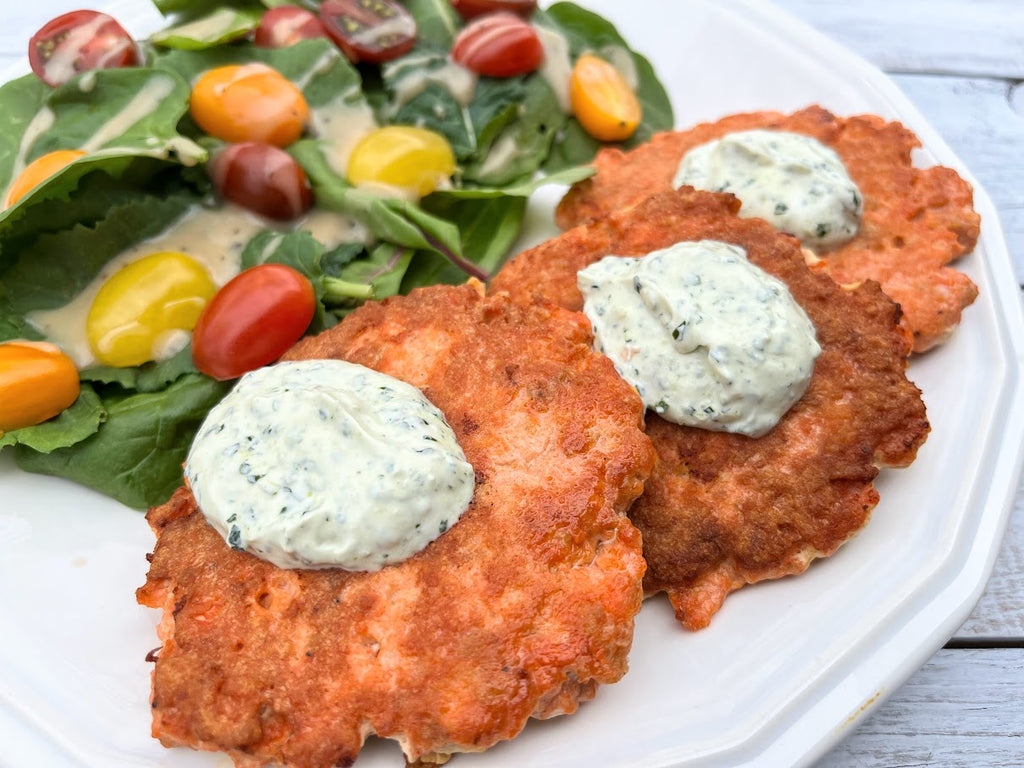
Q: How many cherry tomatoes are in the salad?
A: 13